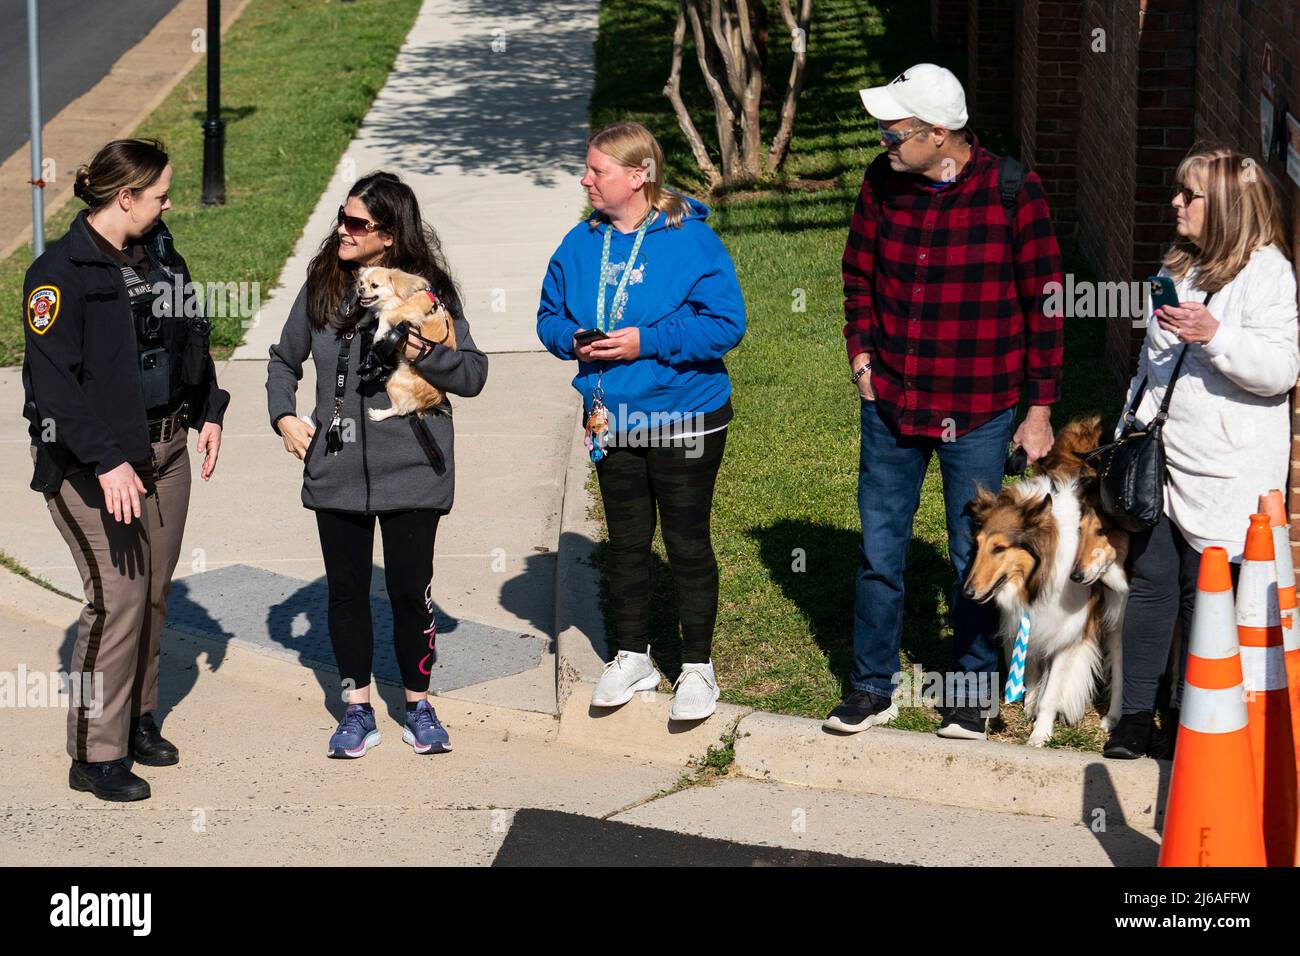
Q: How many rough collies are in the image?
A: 2